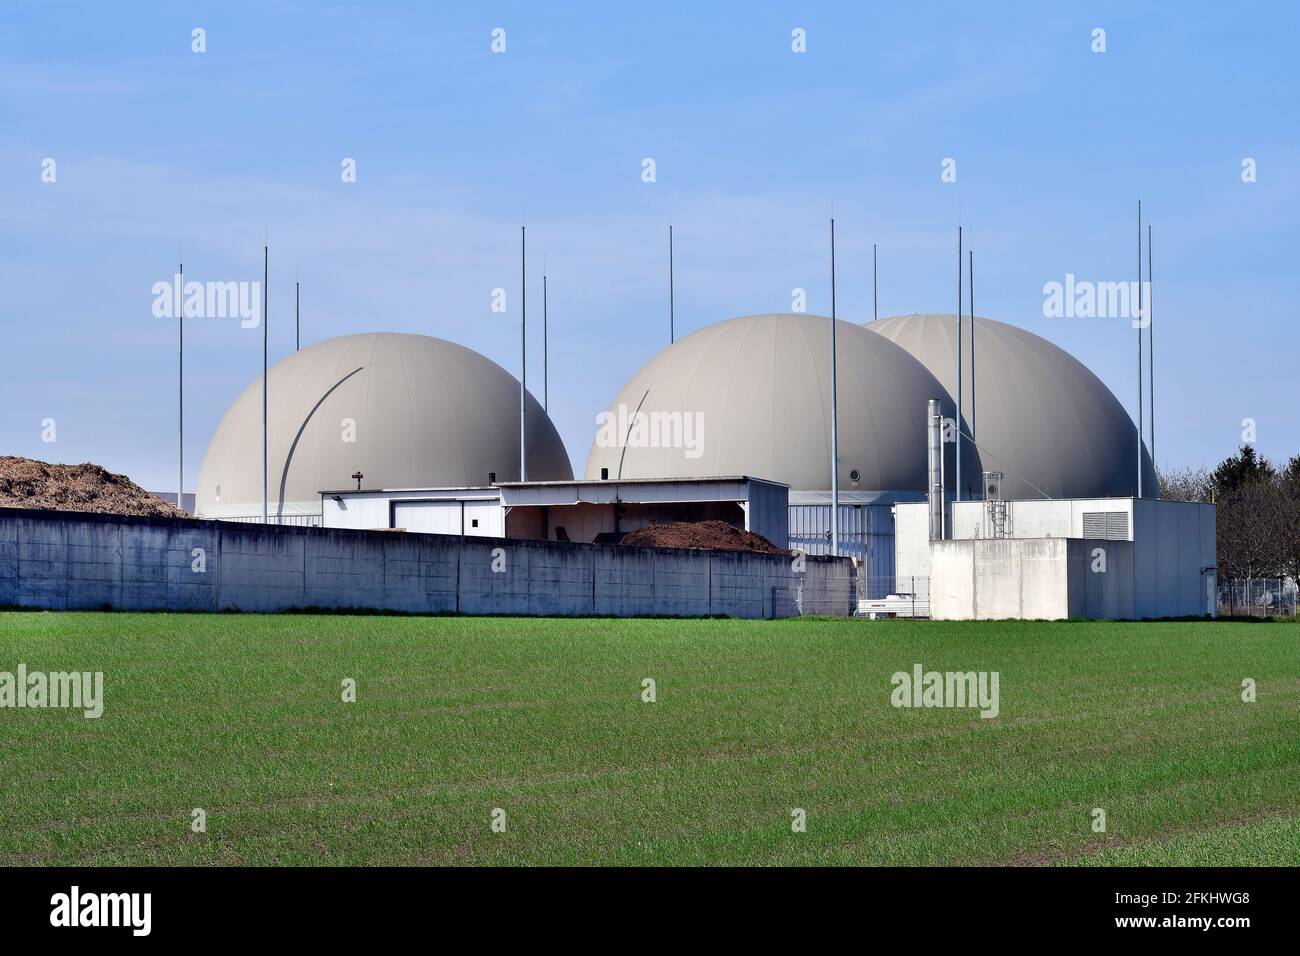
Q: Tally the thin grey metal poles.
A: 12